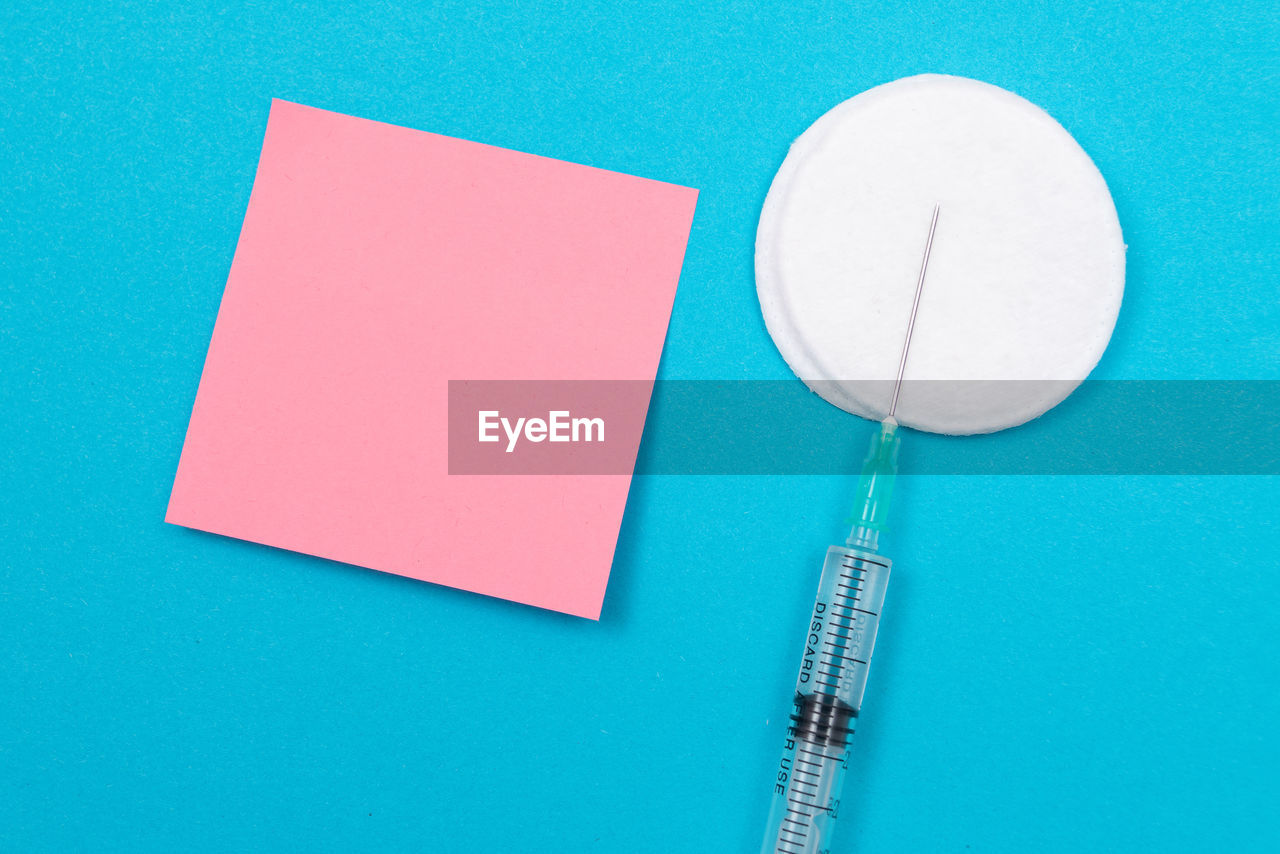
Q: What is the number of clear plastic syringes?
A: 1